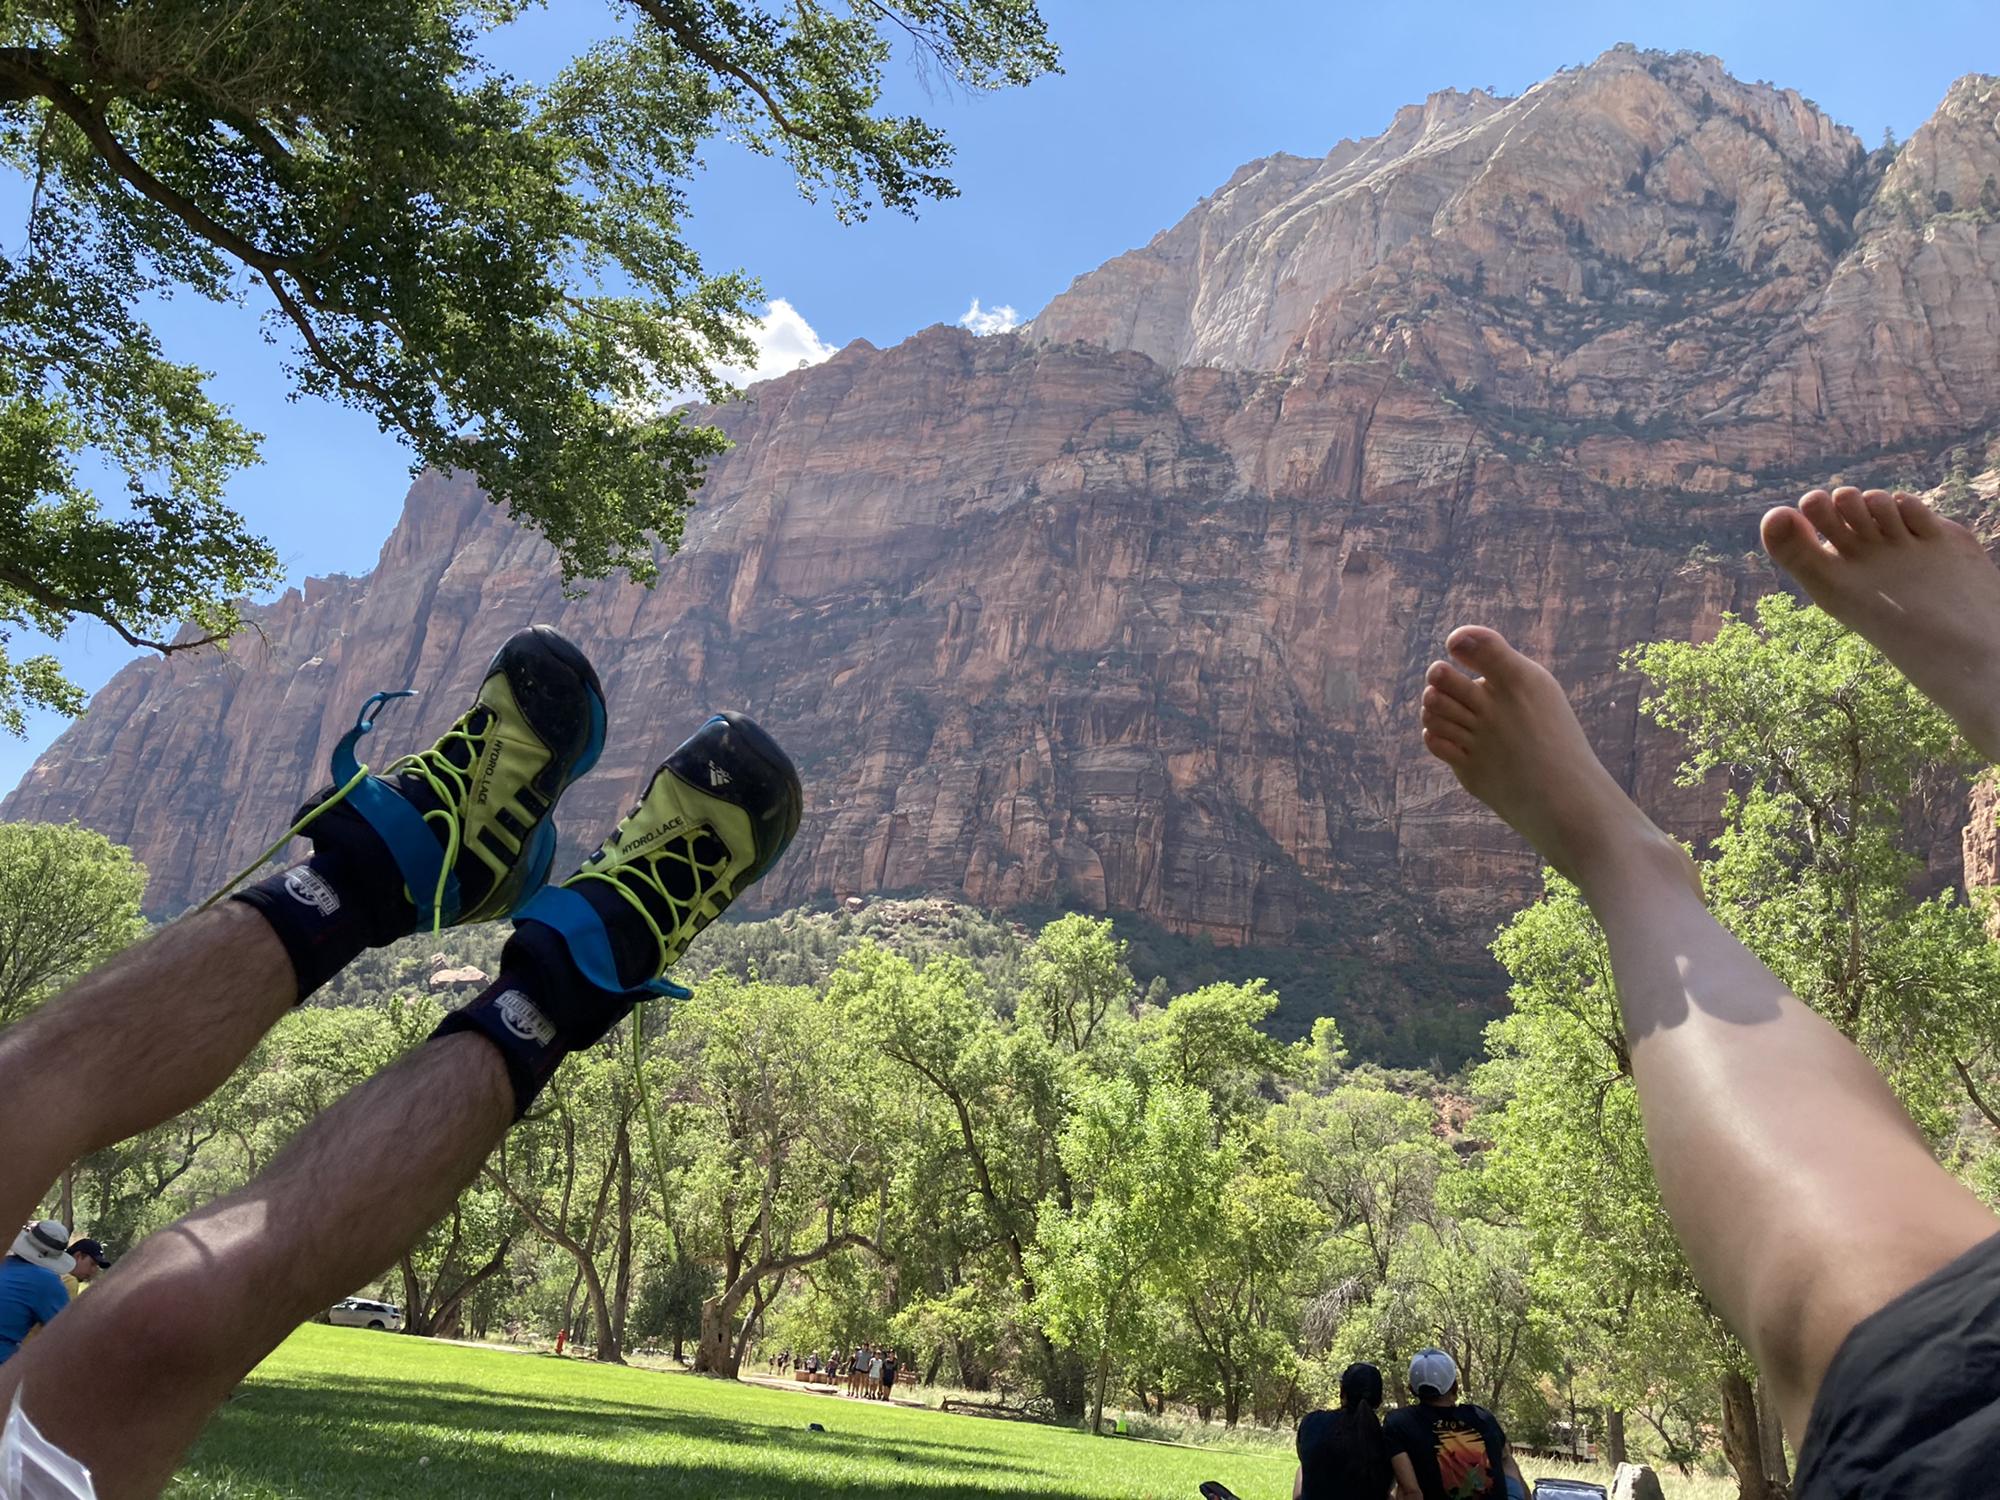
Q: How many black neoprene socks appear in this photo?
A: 2